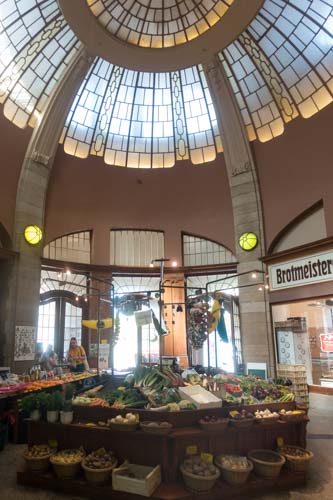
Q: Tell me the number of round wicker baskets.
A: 13